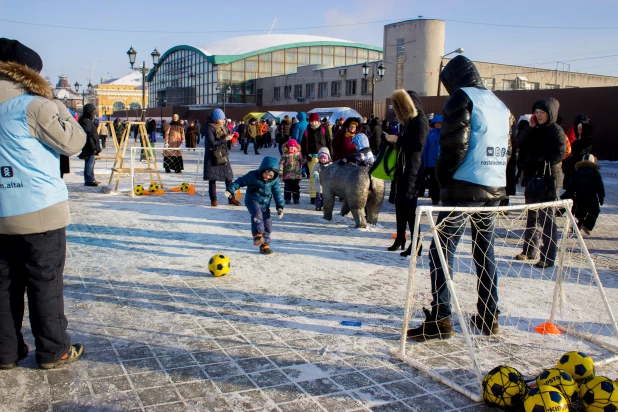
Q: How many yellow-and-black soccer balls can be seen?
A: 9